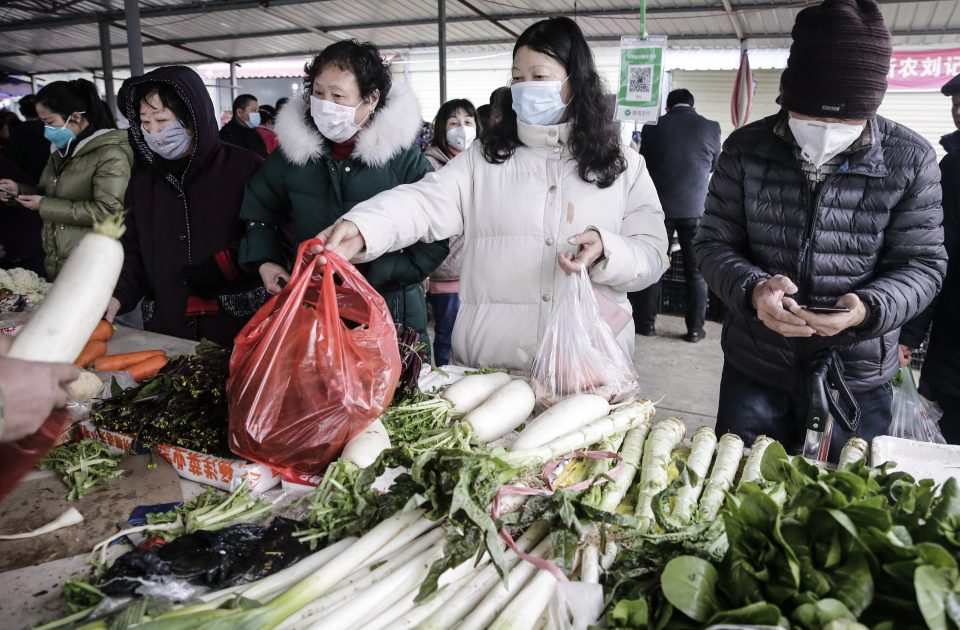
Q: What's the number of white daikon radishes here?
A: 5